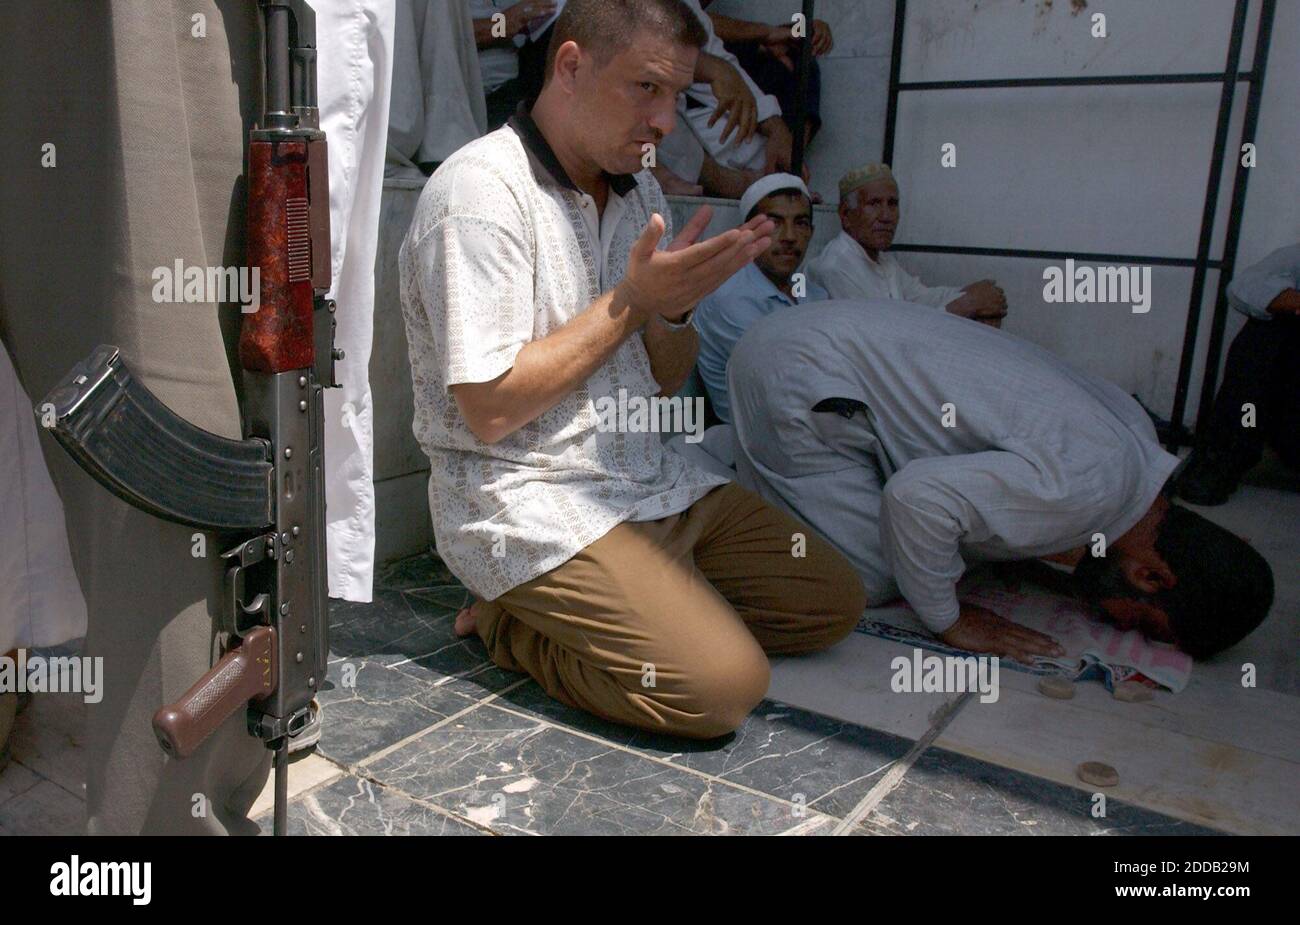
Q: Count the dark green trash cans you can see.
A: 0